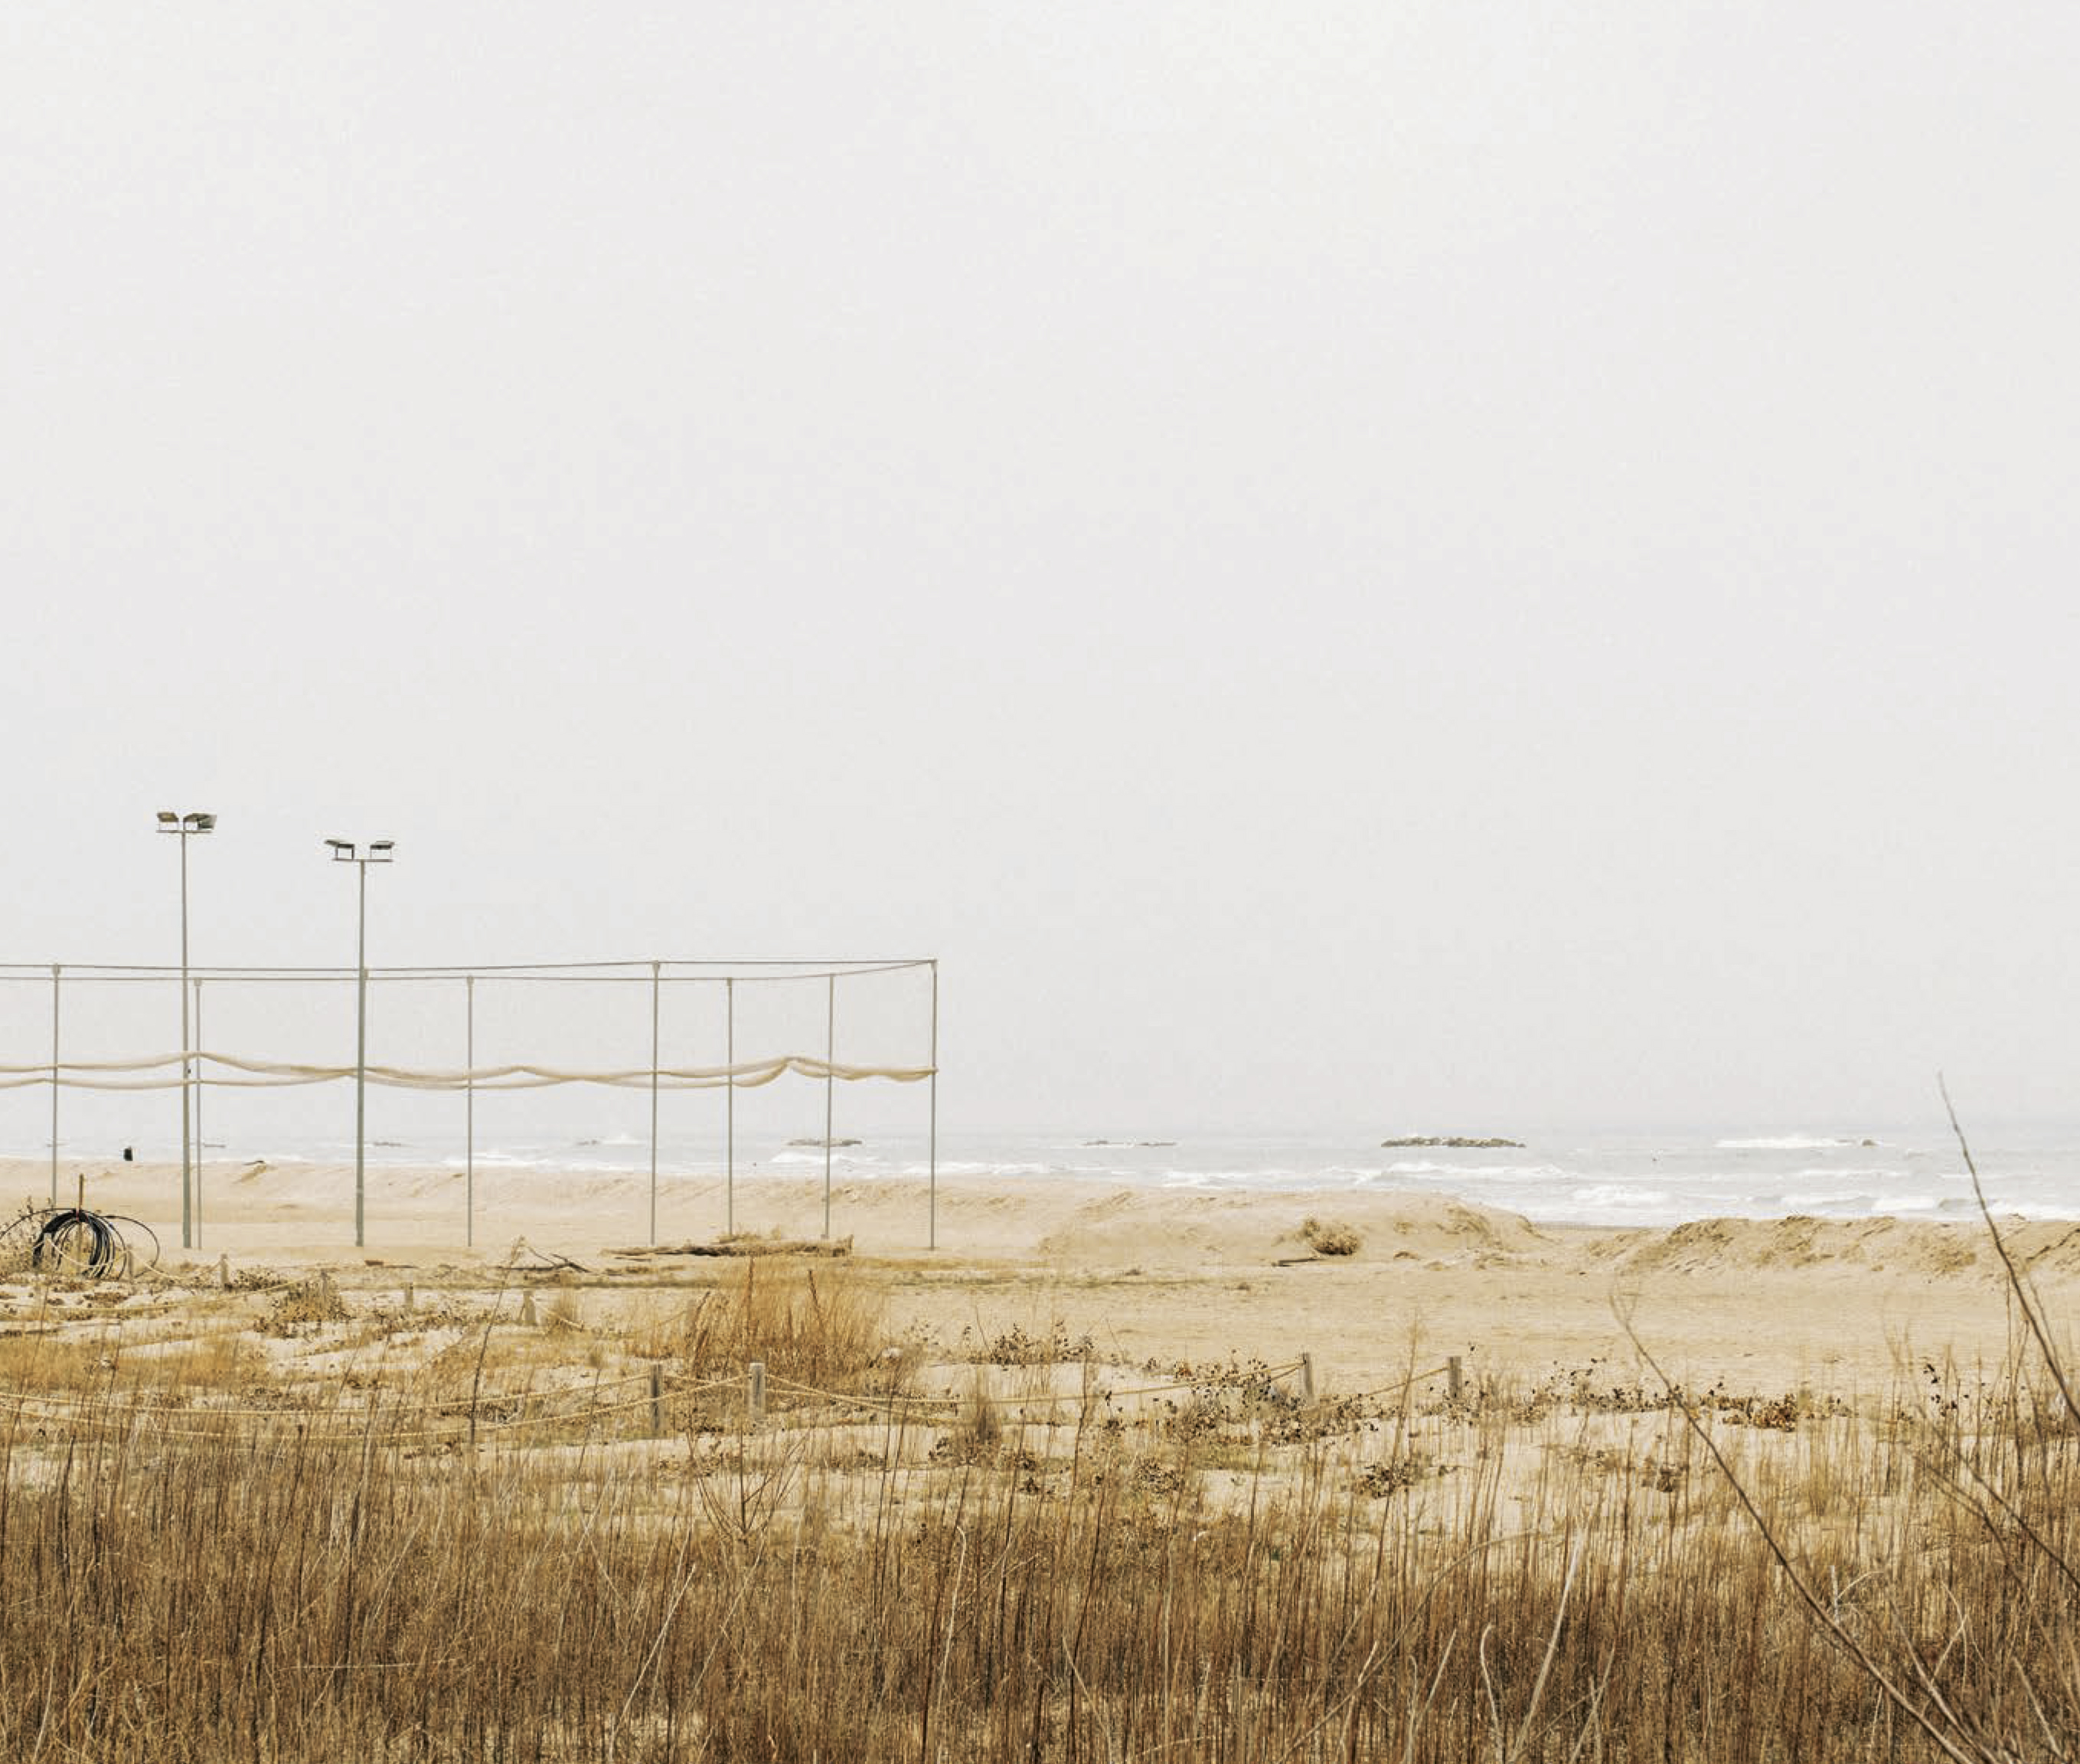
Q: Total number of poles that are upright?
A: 9